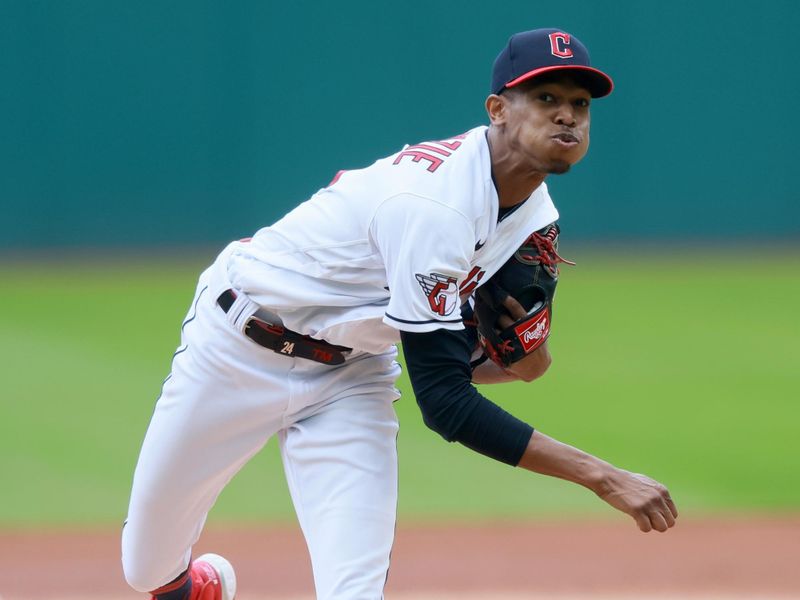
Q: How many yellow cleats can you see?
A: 0